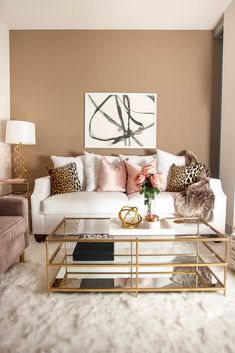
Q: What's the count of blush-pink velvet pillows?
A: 2